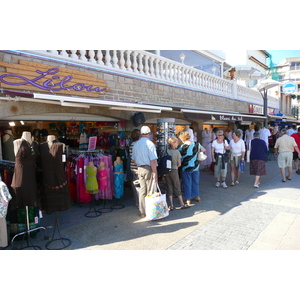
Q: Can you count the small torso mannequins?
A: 3